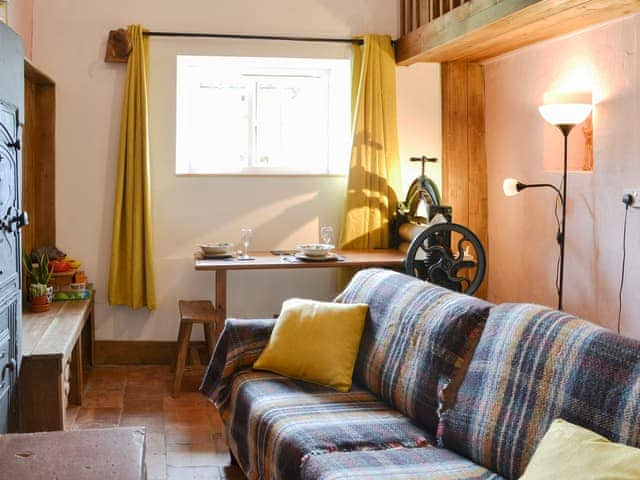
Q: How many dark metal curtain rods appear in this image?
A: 1